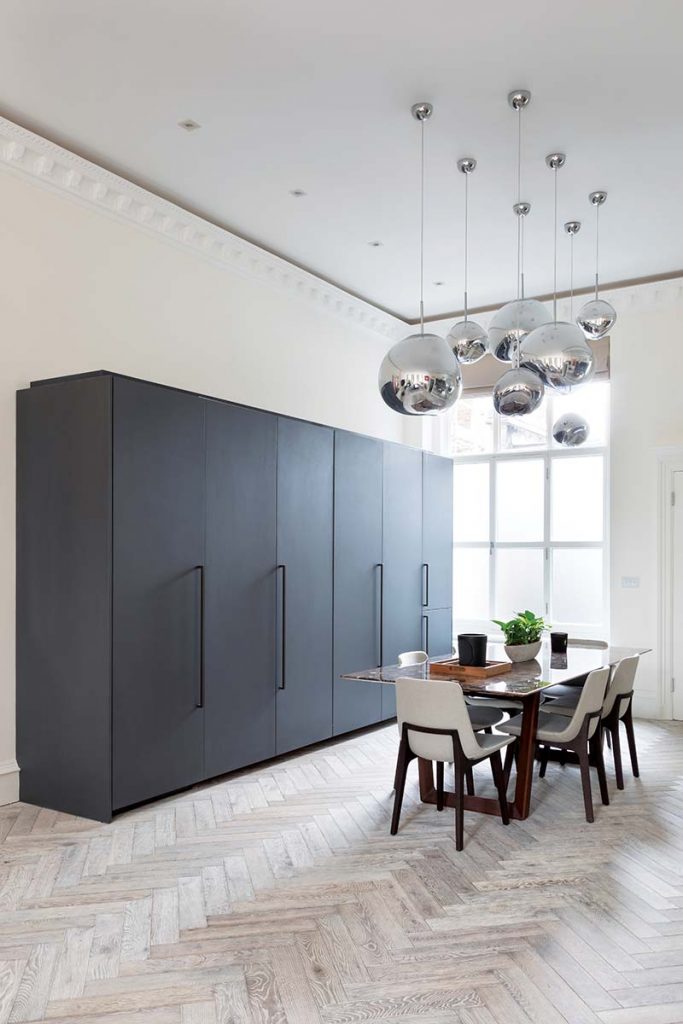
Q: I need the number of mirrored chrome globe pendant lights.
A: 7